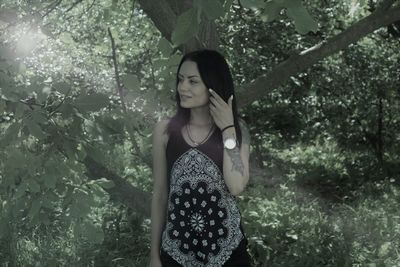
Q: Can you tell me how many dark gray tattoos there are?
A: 1